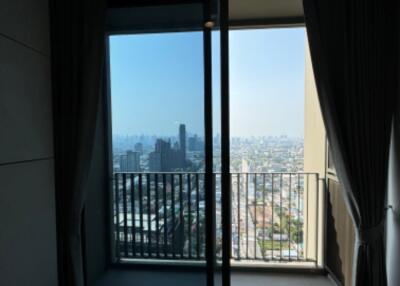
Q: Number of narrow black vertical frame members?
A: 2